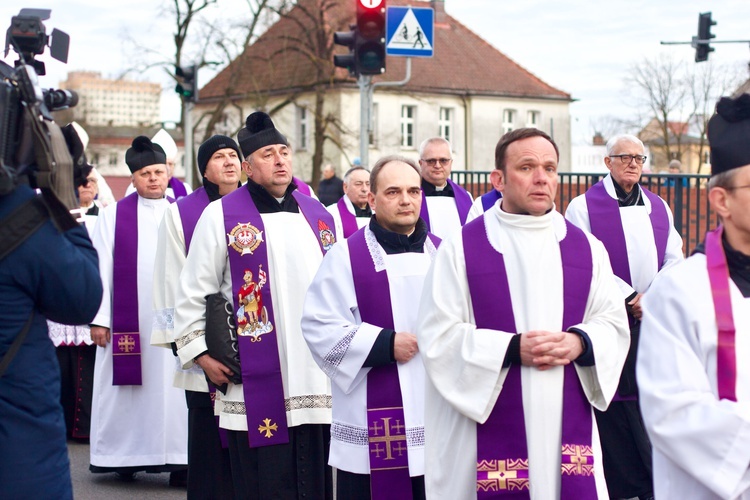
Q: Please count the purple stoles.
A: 12